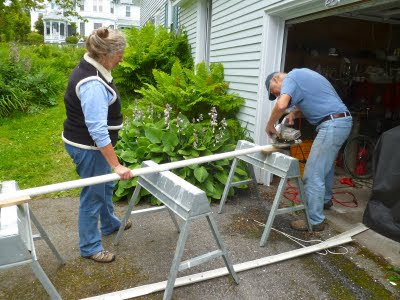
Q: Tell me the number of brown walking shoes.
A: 4